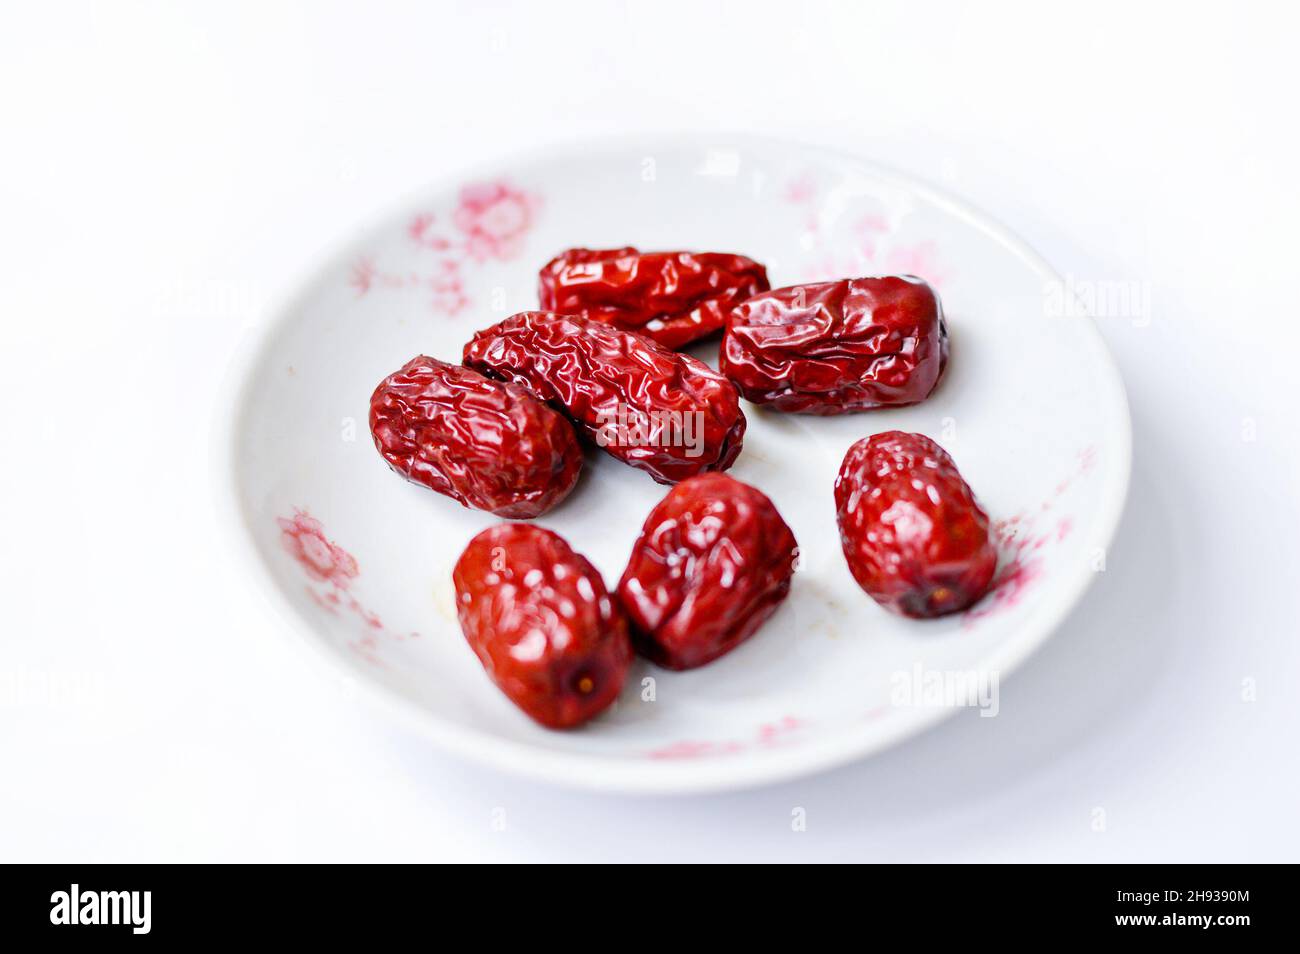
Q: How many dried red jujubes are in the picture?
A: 7